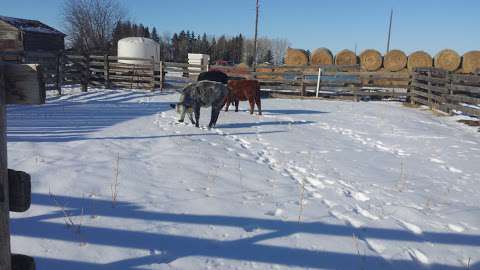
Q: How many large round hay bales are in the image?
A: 8